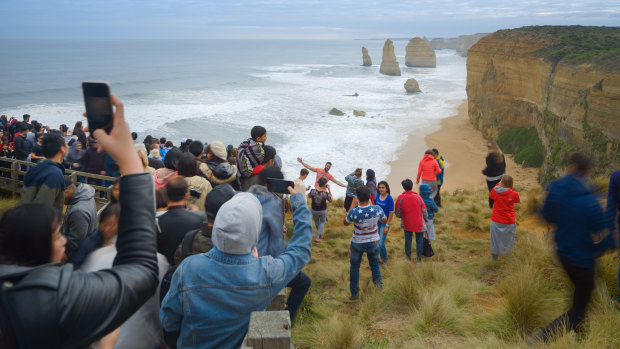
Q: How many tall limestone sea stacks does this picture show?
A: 3